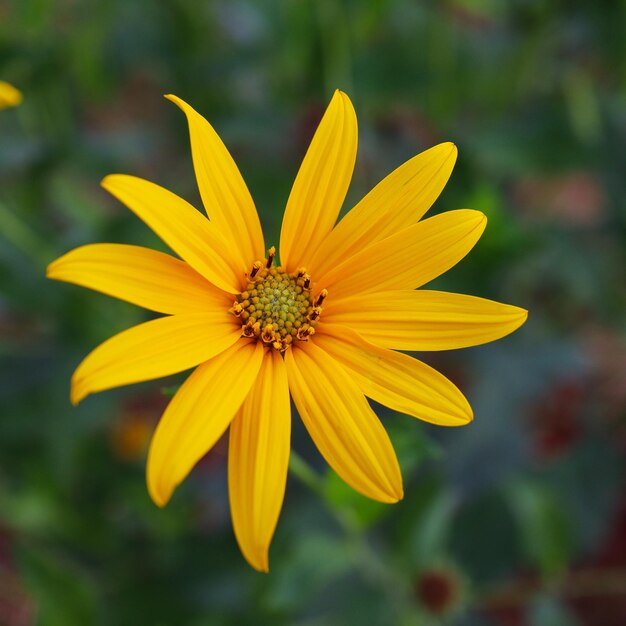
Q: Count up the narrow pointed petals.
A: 12